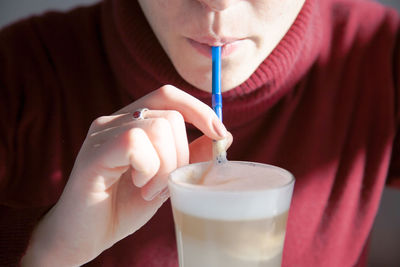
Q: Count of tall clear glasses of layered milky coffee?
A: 1